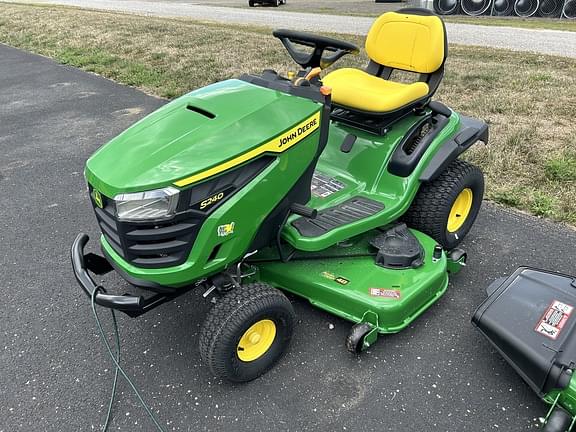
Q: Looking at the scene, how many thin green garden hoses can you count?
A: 1